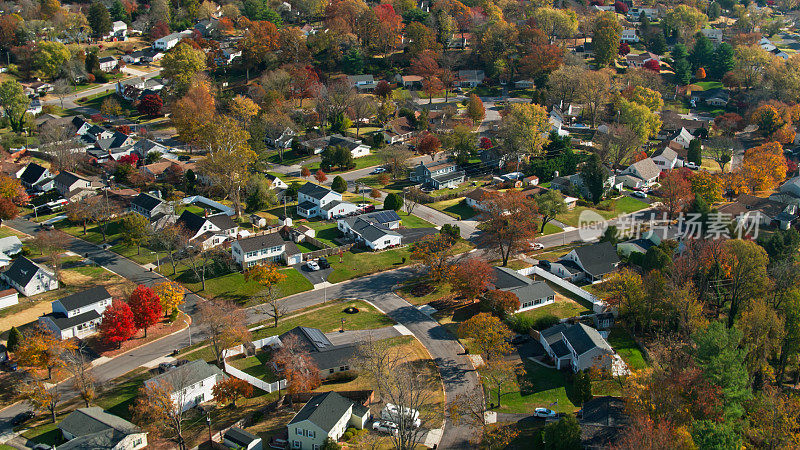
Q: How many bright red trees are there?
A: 2